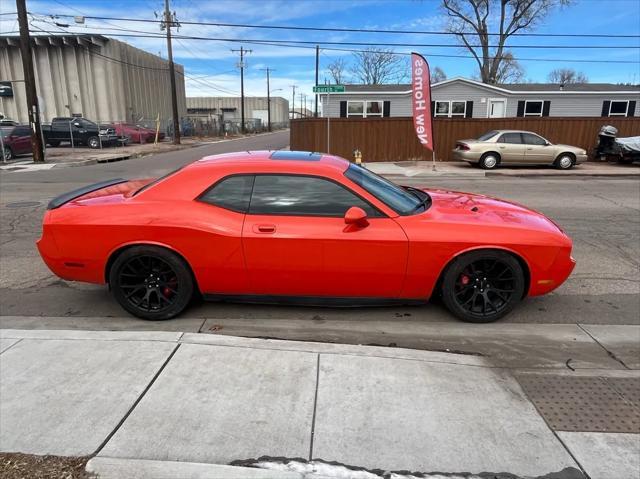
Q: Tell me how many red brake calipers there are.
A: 2